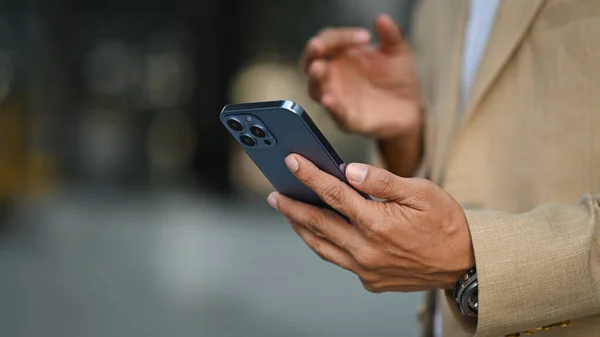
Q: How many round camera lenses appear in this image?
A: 3